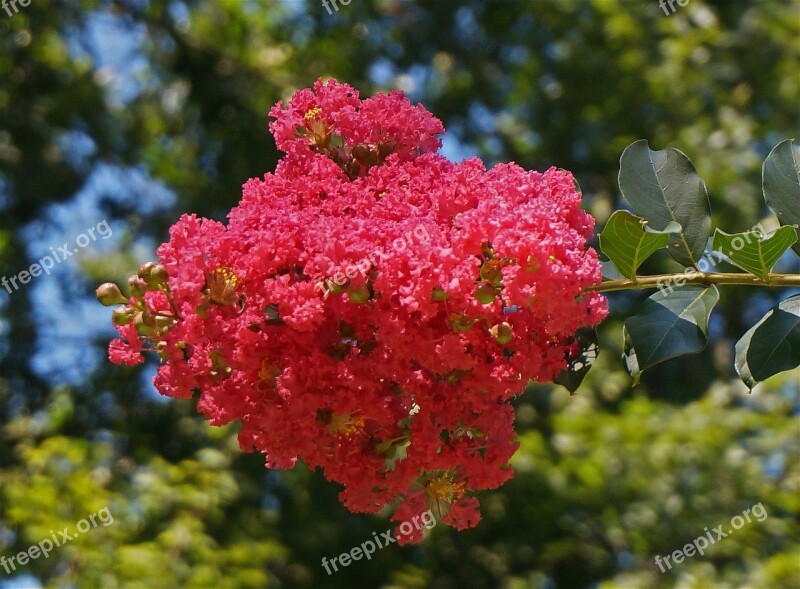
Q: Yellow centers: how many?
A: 4